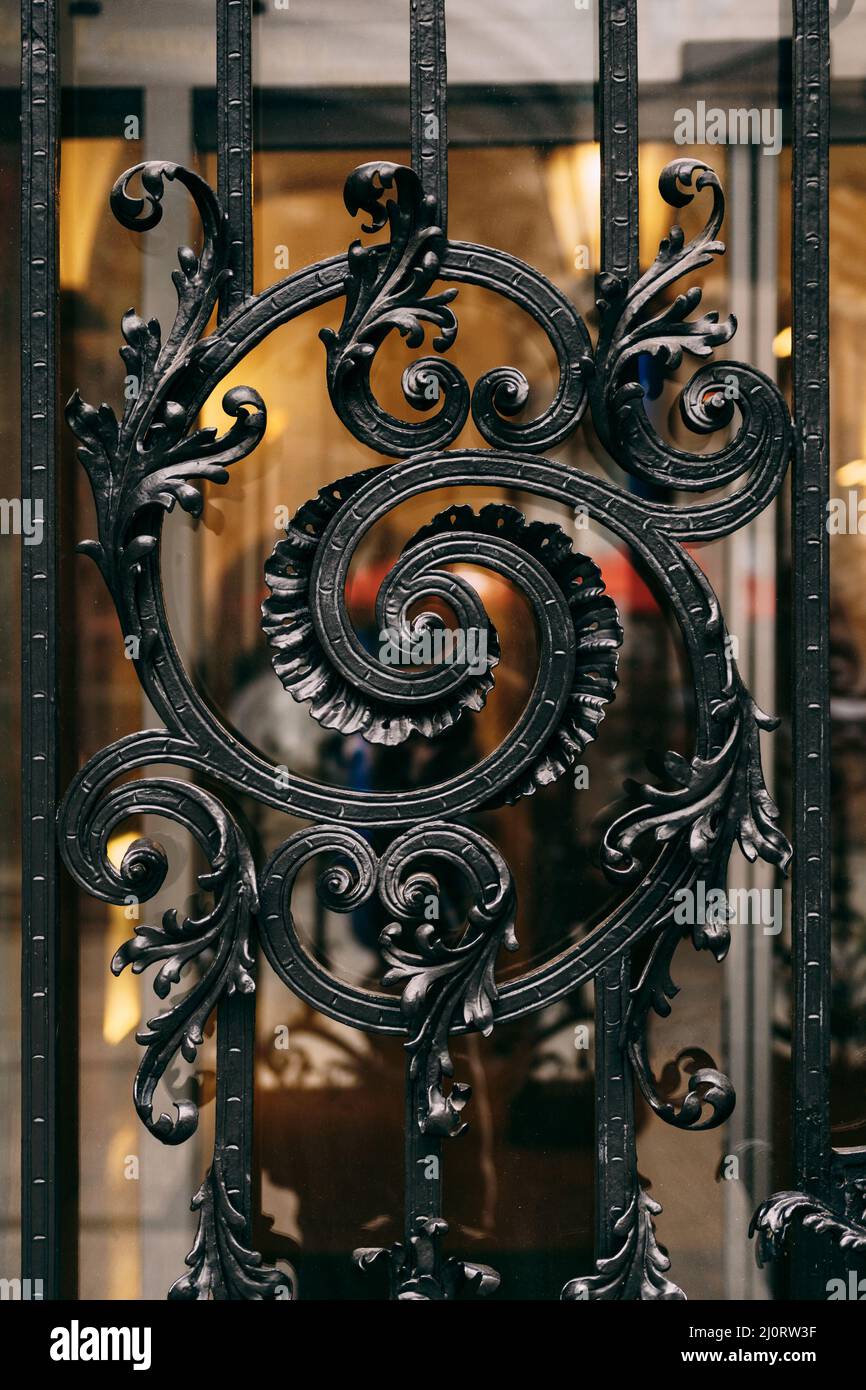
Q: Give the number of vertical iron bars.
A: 5